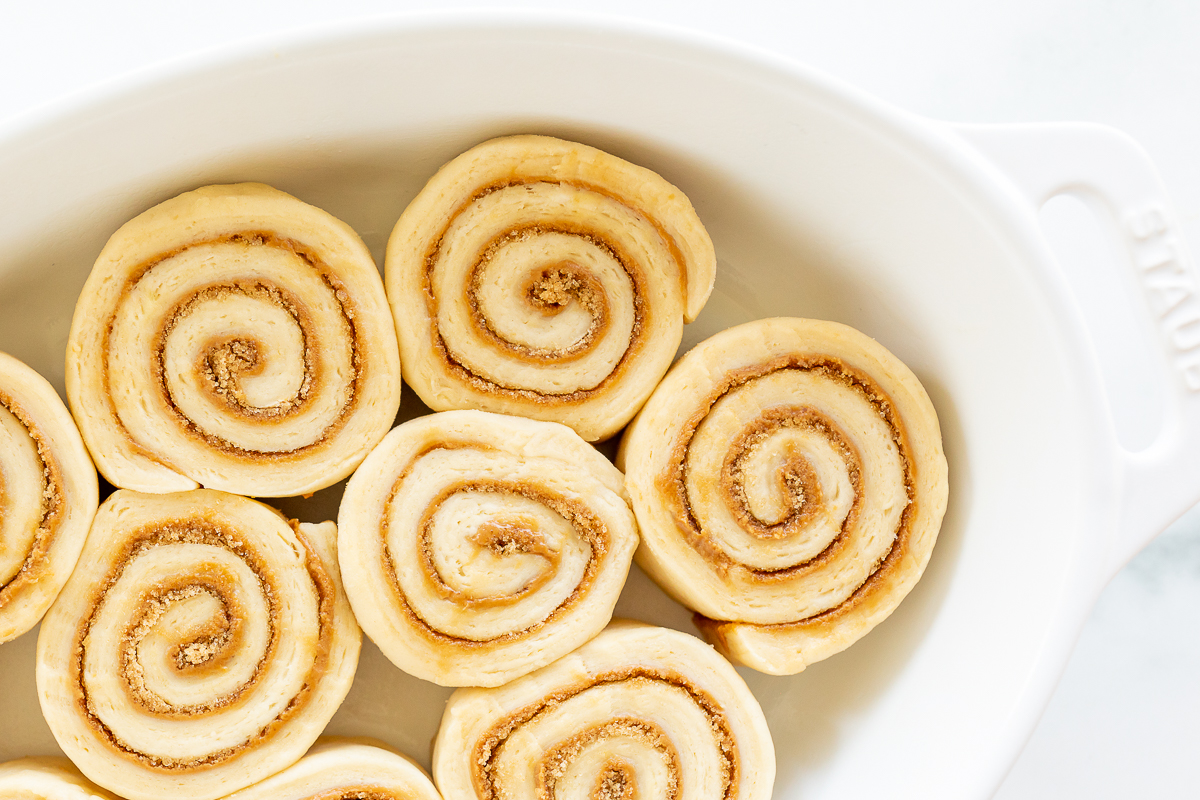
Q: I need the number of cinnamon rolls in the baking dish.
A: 9